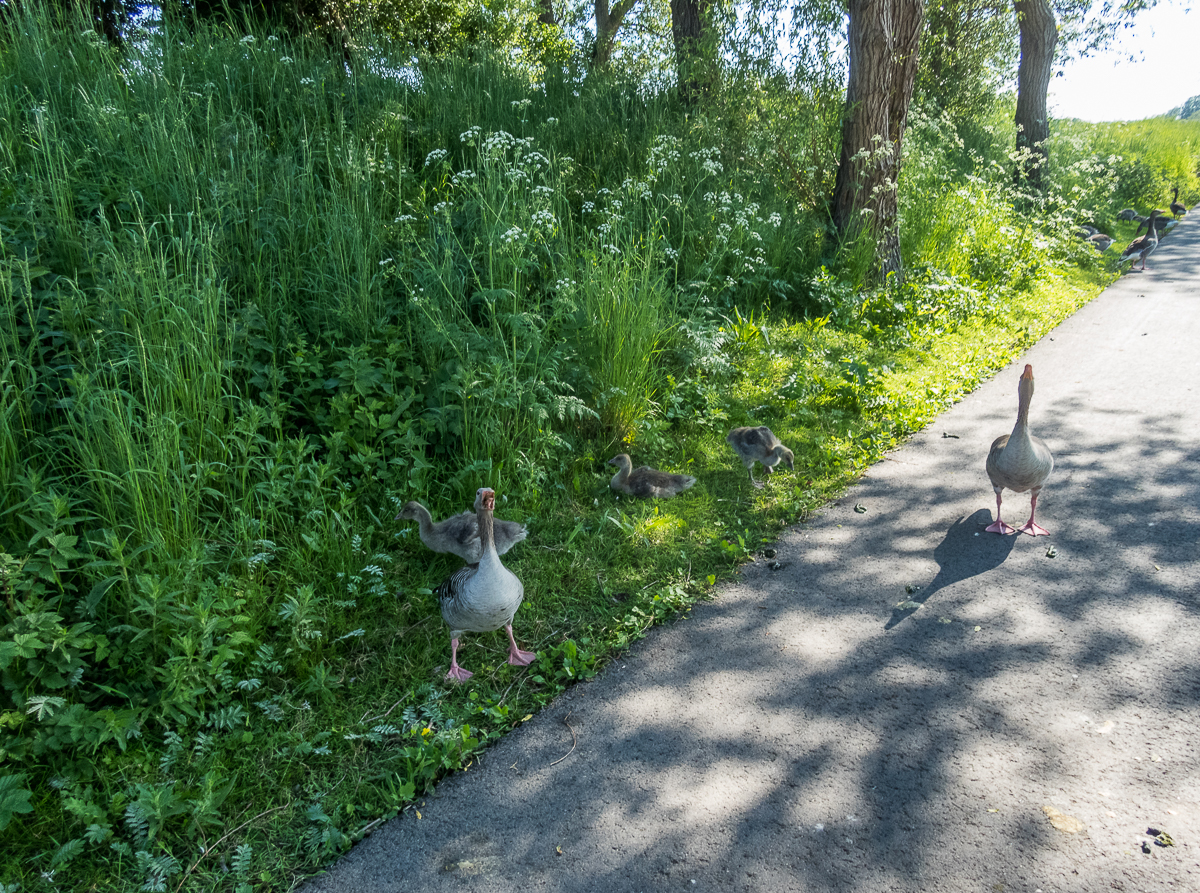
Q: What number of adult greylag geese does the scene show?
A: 5